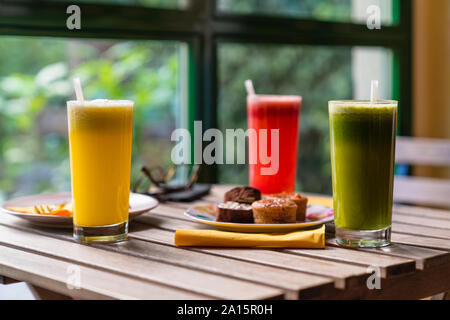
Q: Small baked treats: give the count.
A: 4